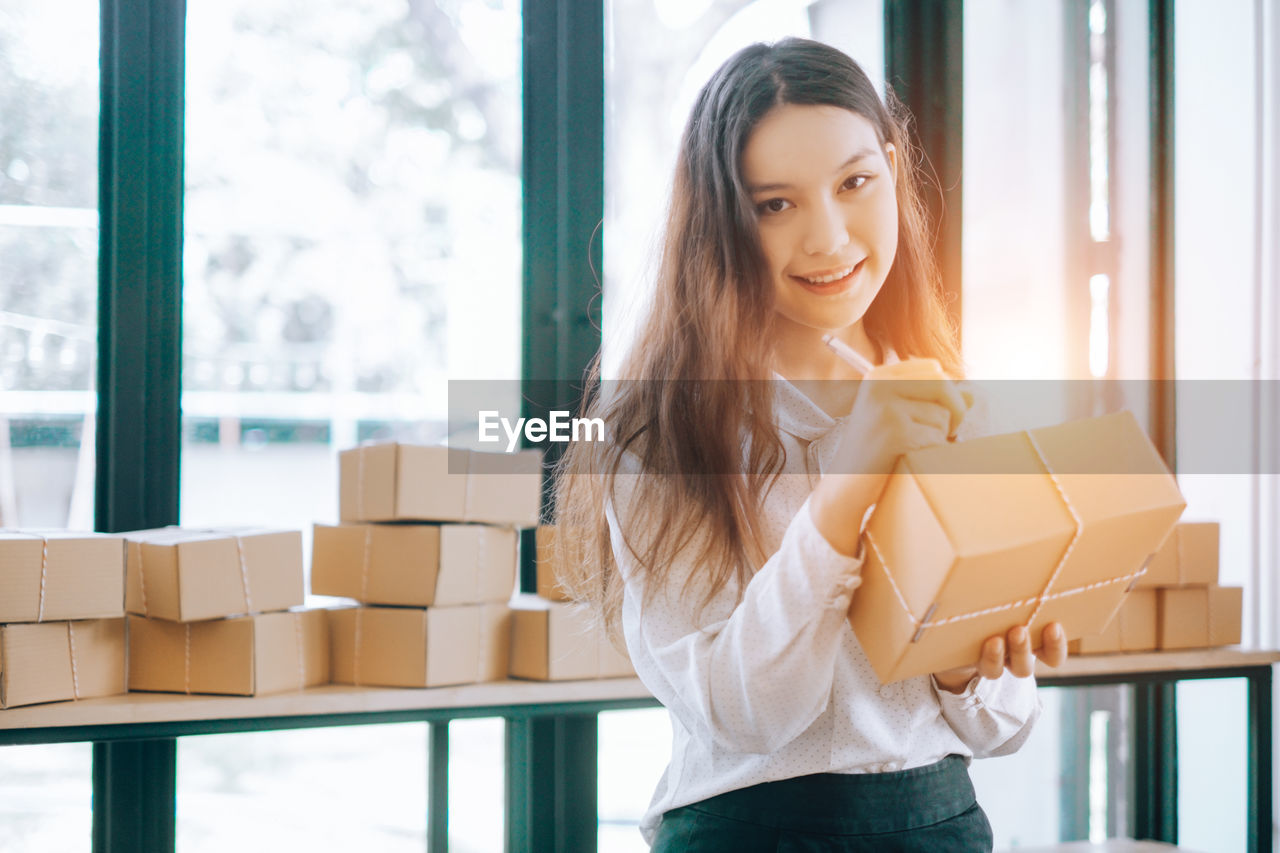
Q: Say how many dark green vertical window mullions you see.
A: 4